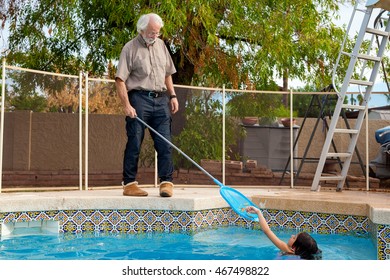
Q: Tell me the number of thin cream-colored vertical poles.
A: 7